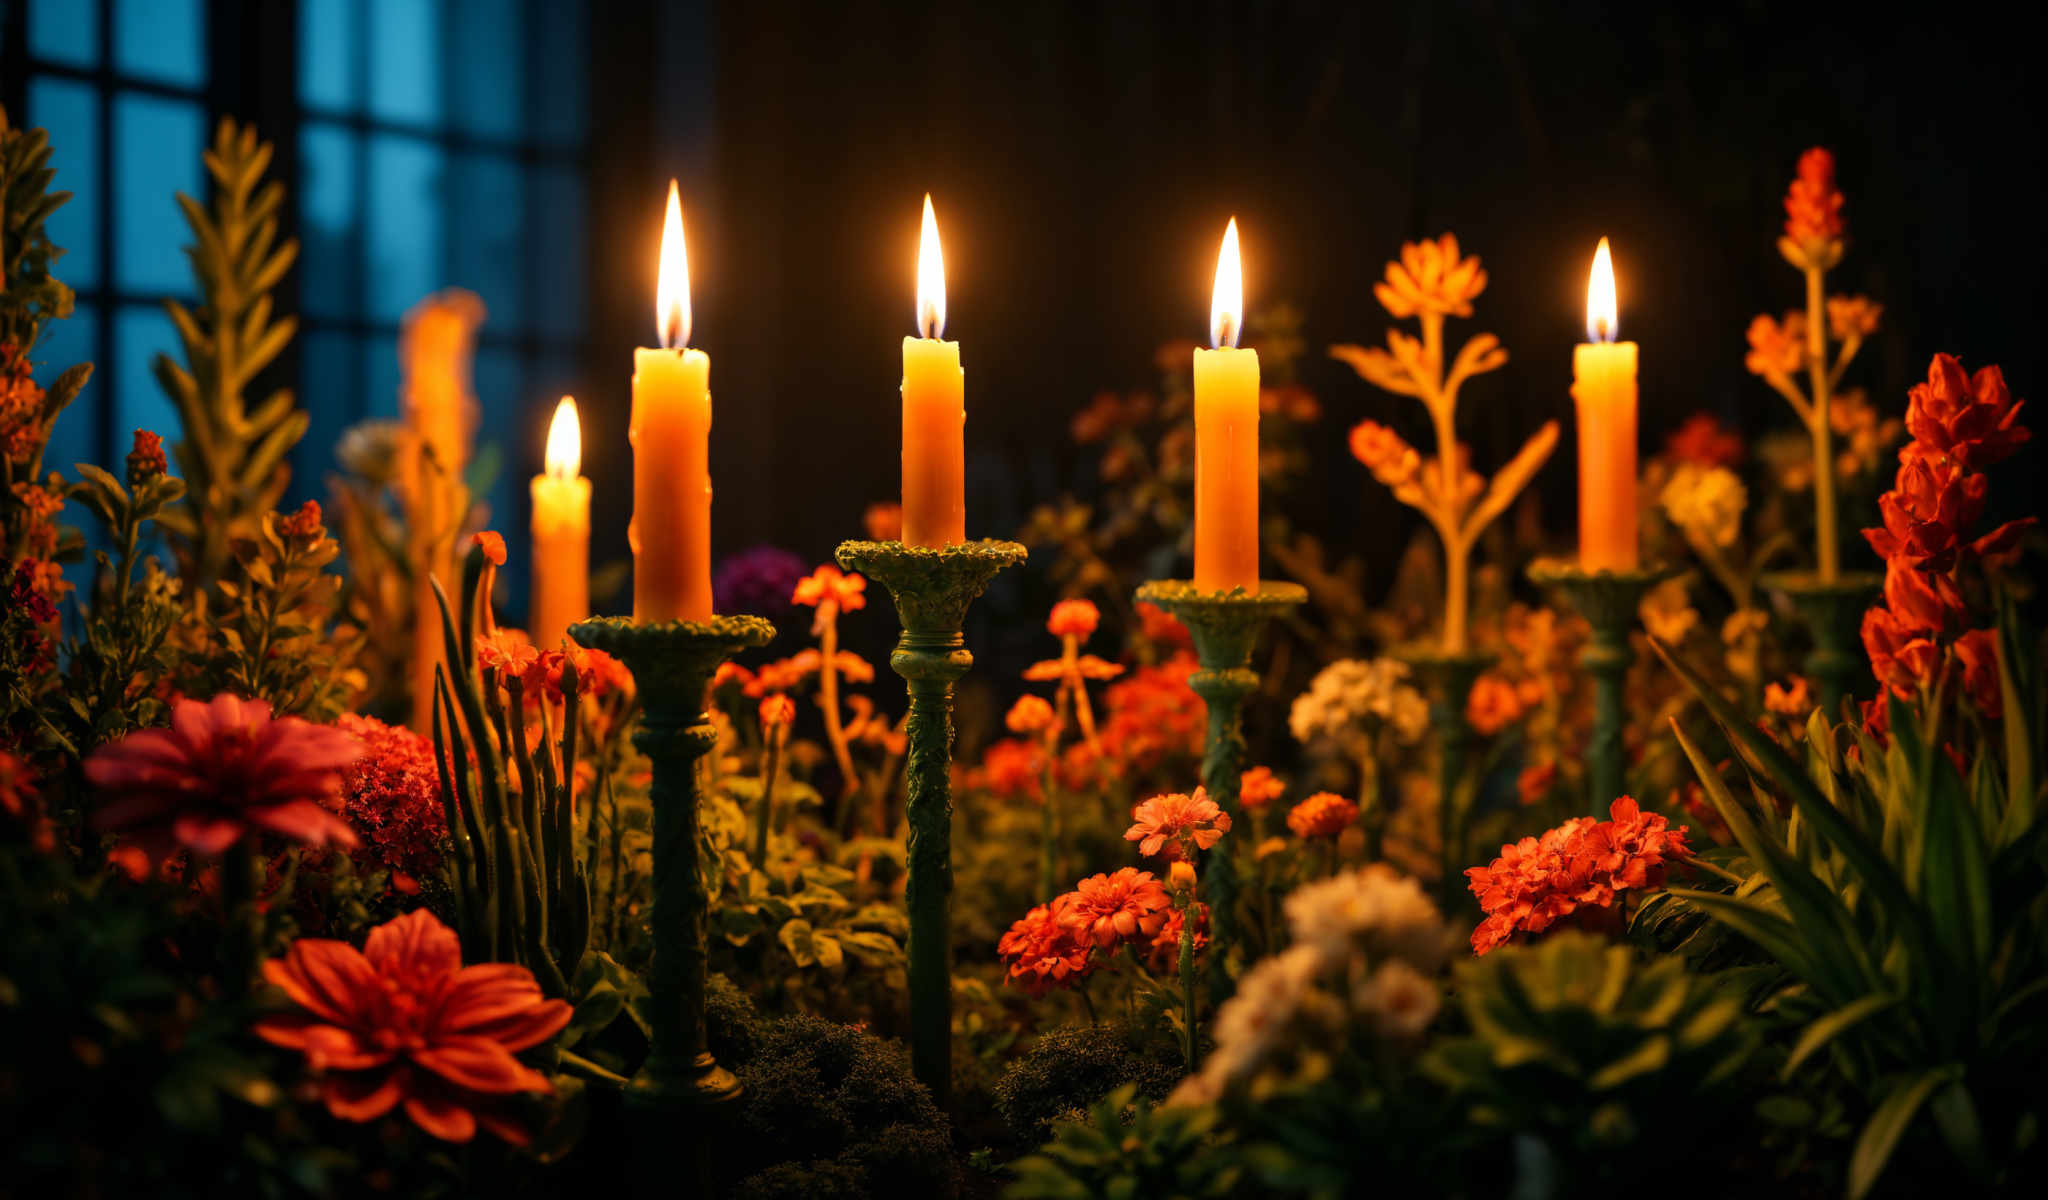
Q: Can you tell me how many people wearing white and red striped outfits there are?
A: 0